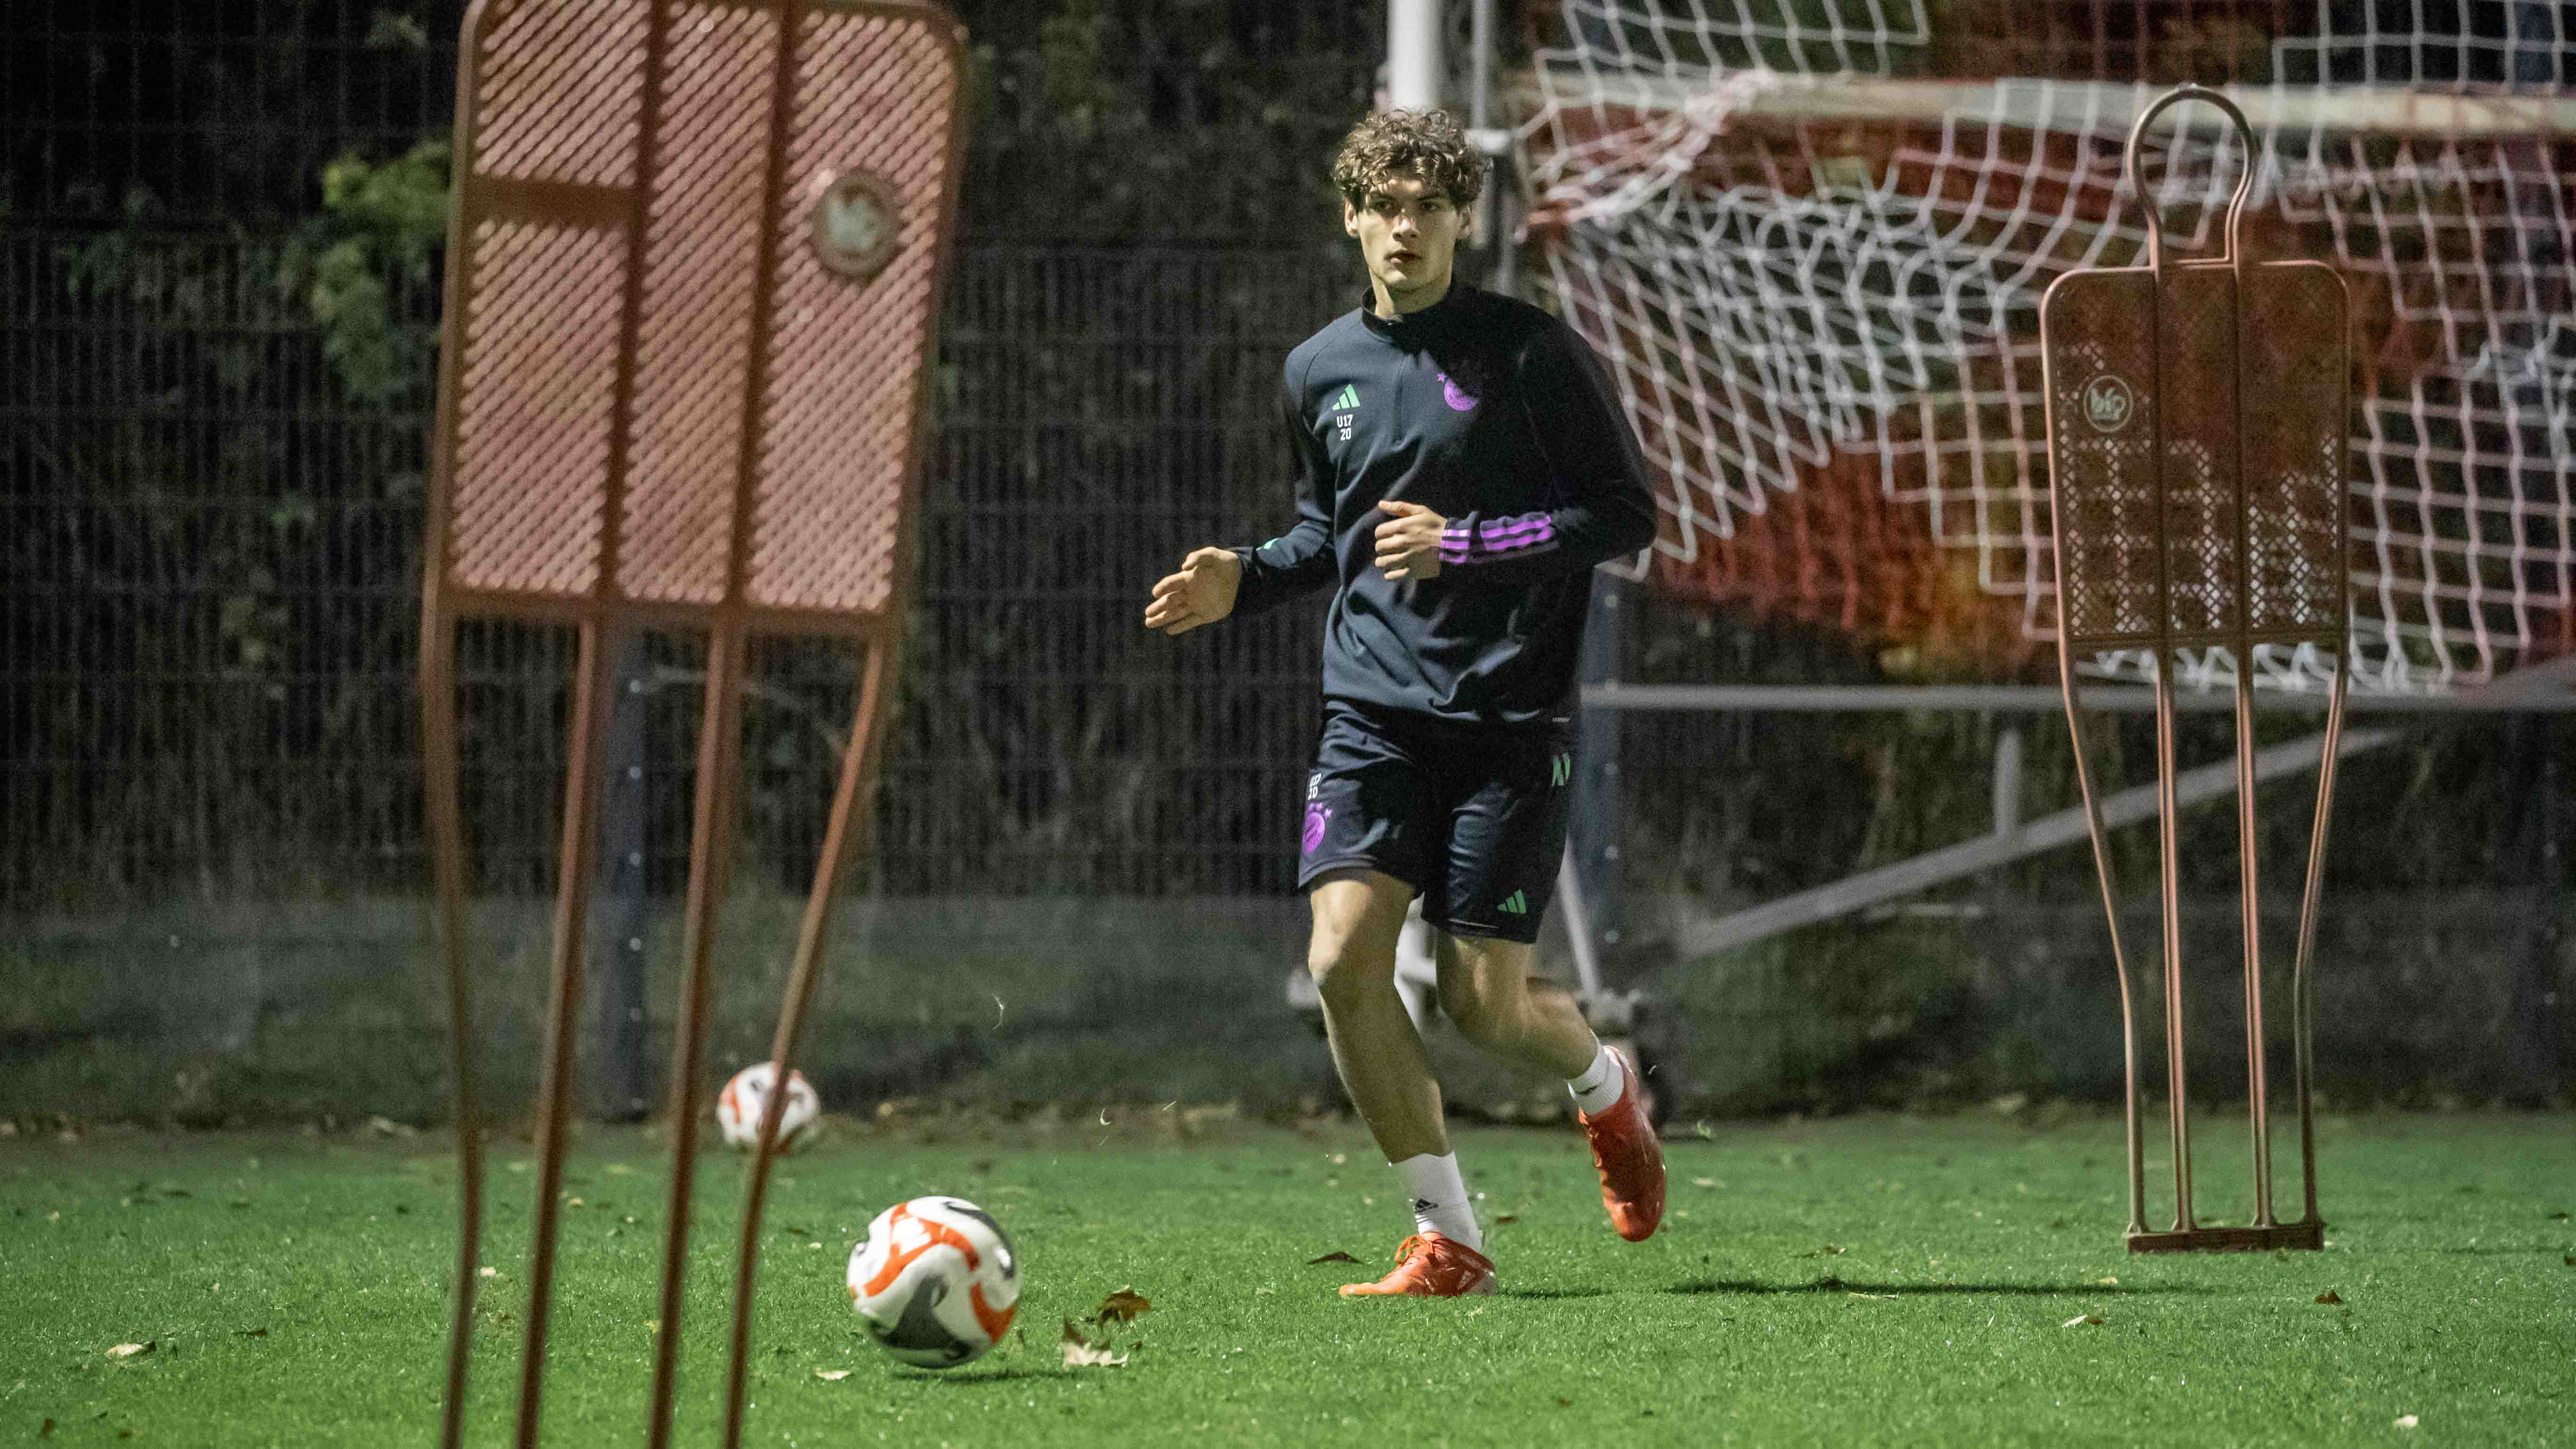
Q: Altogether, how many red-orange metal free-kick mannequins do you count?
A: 2